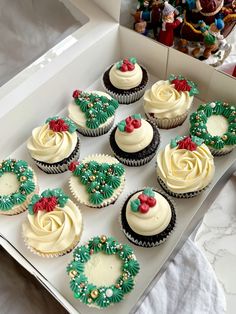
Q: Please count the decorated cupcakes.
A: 12